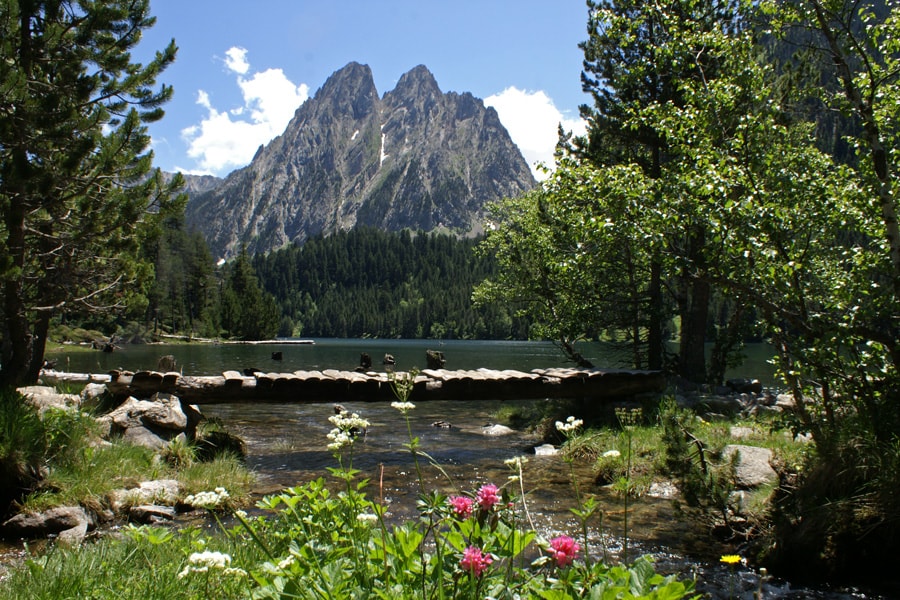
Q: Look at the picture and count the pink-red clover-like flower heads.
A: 4